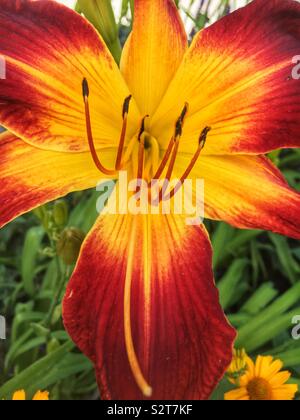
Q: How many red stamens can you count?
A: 6